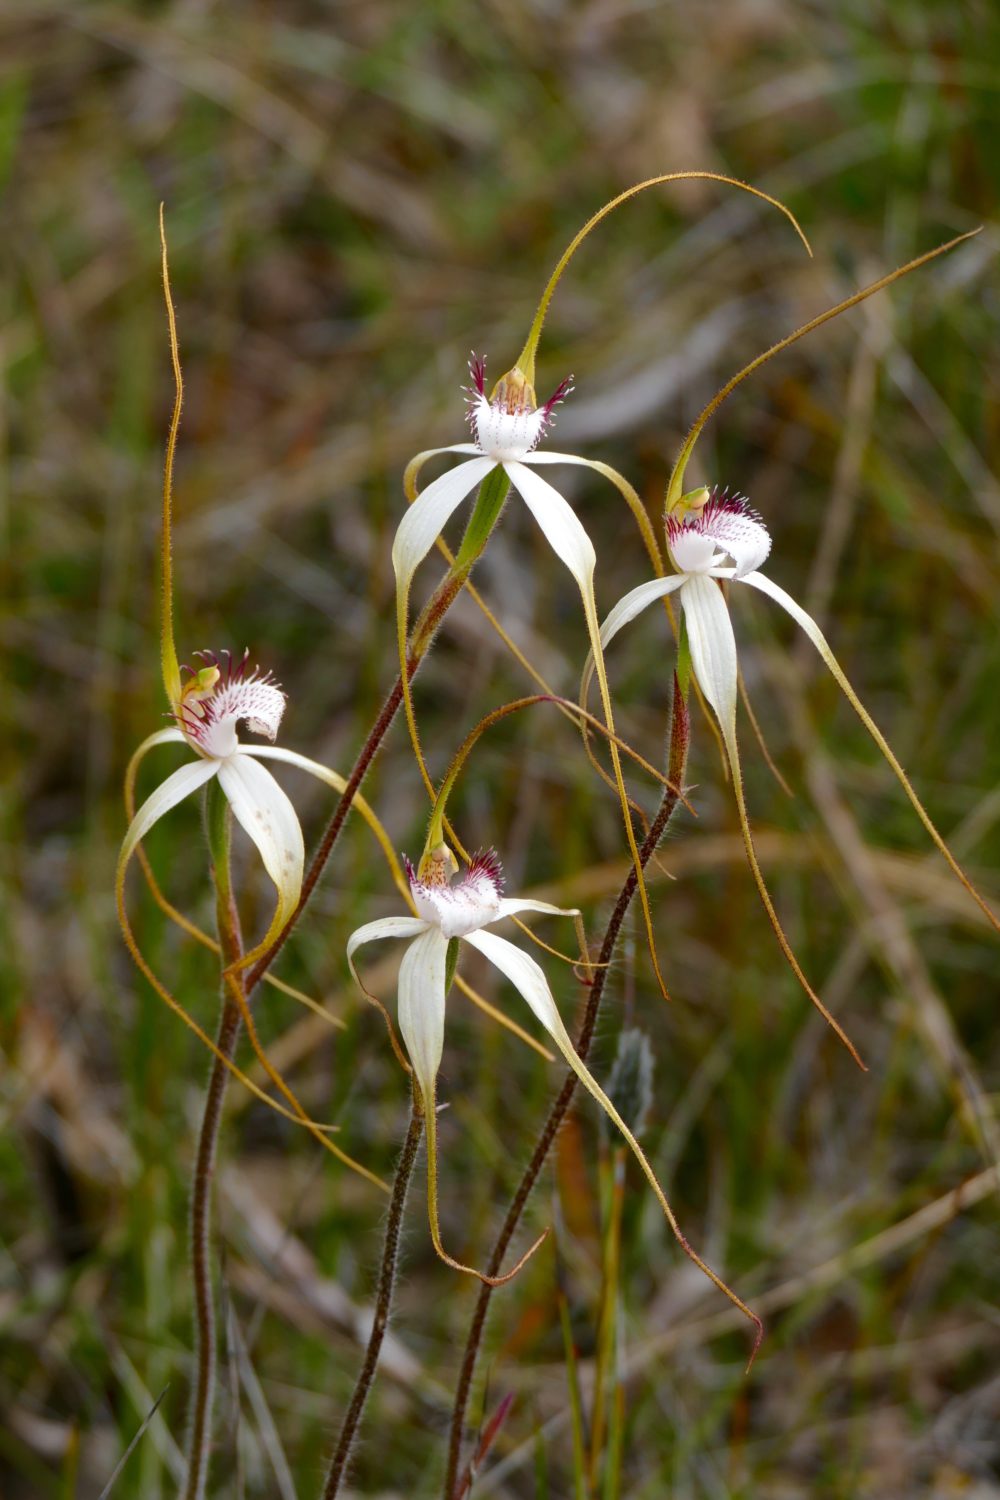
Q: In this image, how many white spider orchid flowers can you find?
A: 4